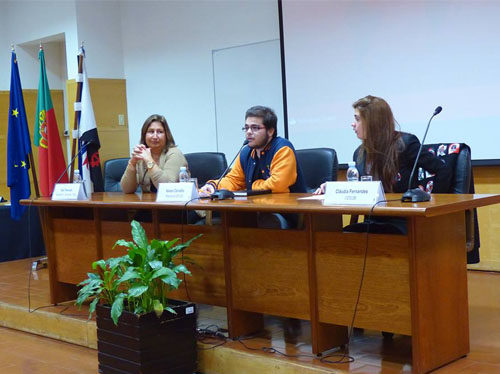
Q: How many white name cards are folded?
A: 3